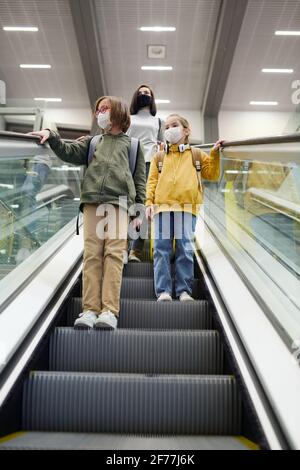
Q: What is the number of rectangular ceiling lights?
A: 9